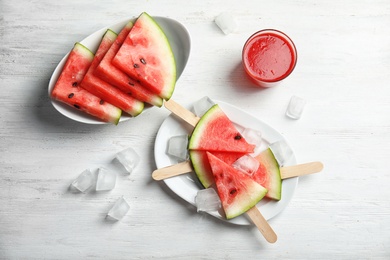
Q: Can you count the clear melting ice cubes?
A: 12